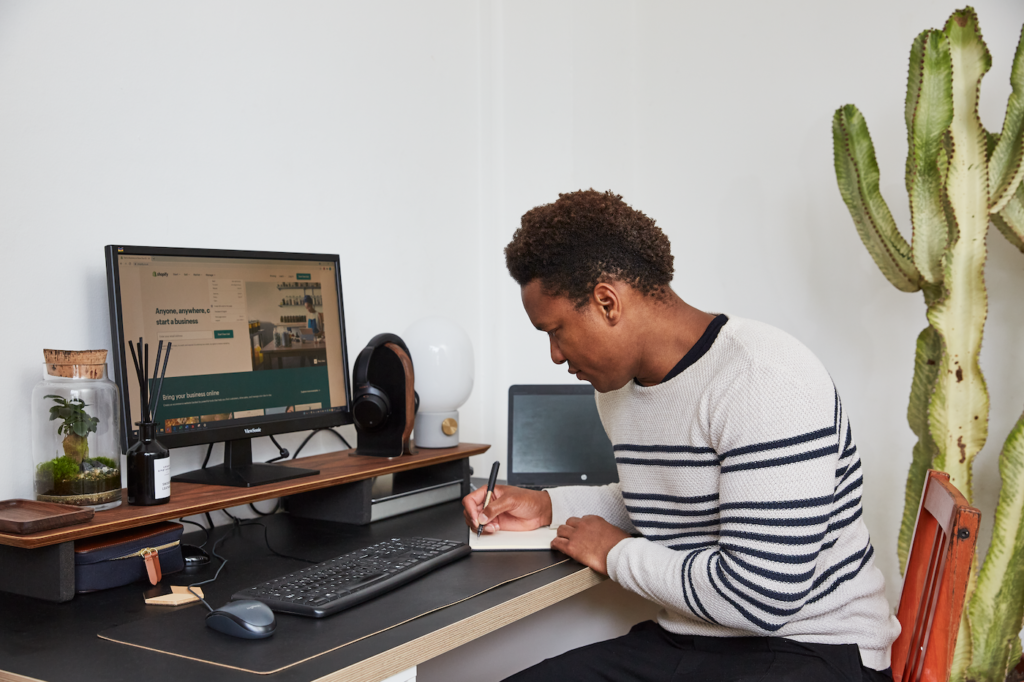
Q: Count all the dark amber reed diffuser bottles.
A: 1